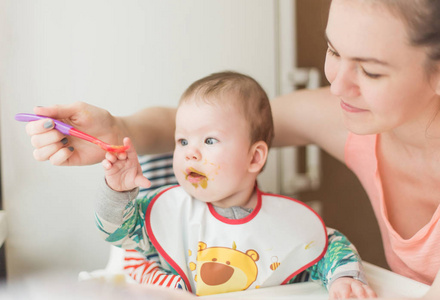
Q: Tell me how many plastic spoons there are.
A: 1